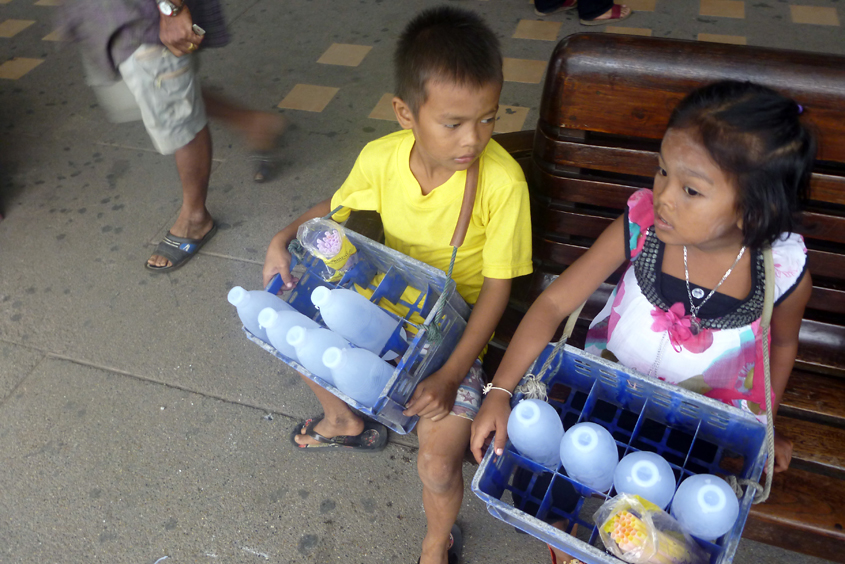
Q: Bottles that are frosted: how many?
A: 9